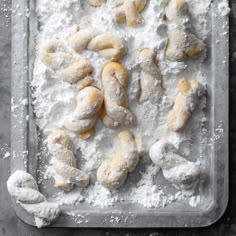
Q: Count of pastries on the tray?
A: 13